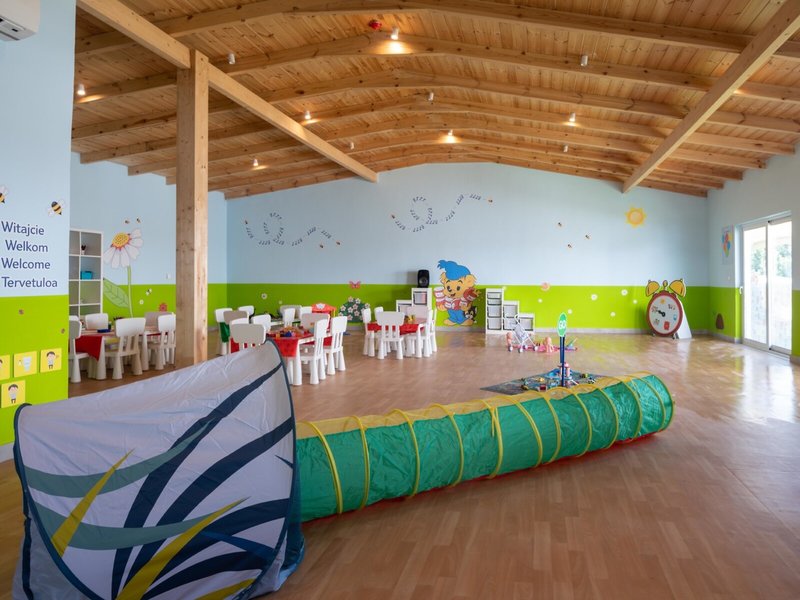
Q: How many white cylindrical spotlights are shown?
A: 11